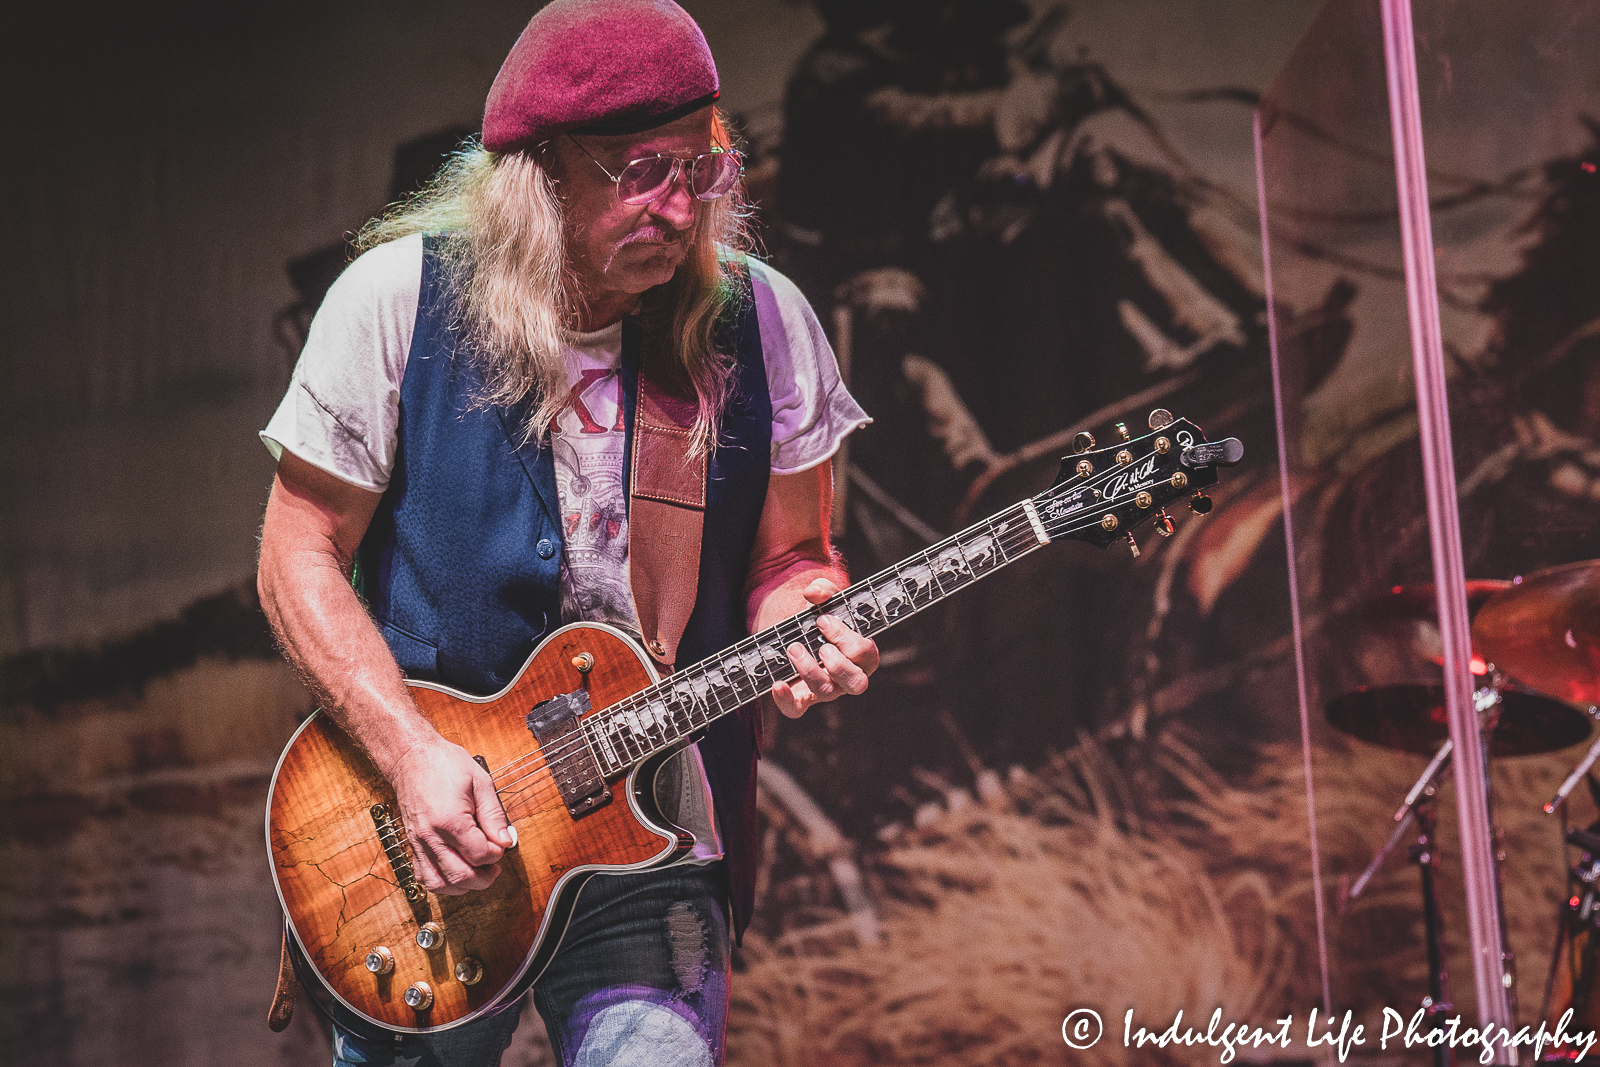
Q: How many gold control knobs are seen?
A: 4